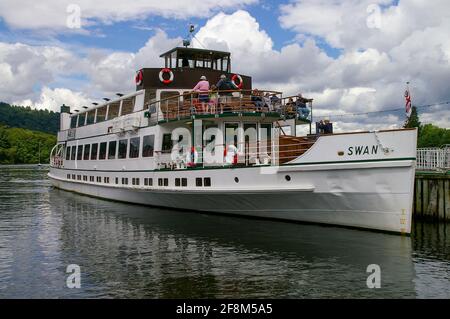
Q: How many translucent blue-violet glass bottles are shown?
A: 0